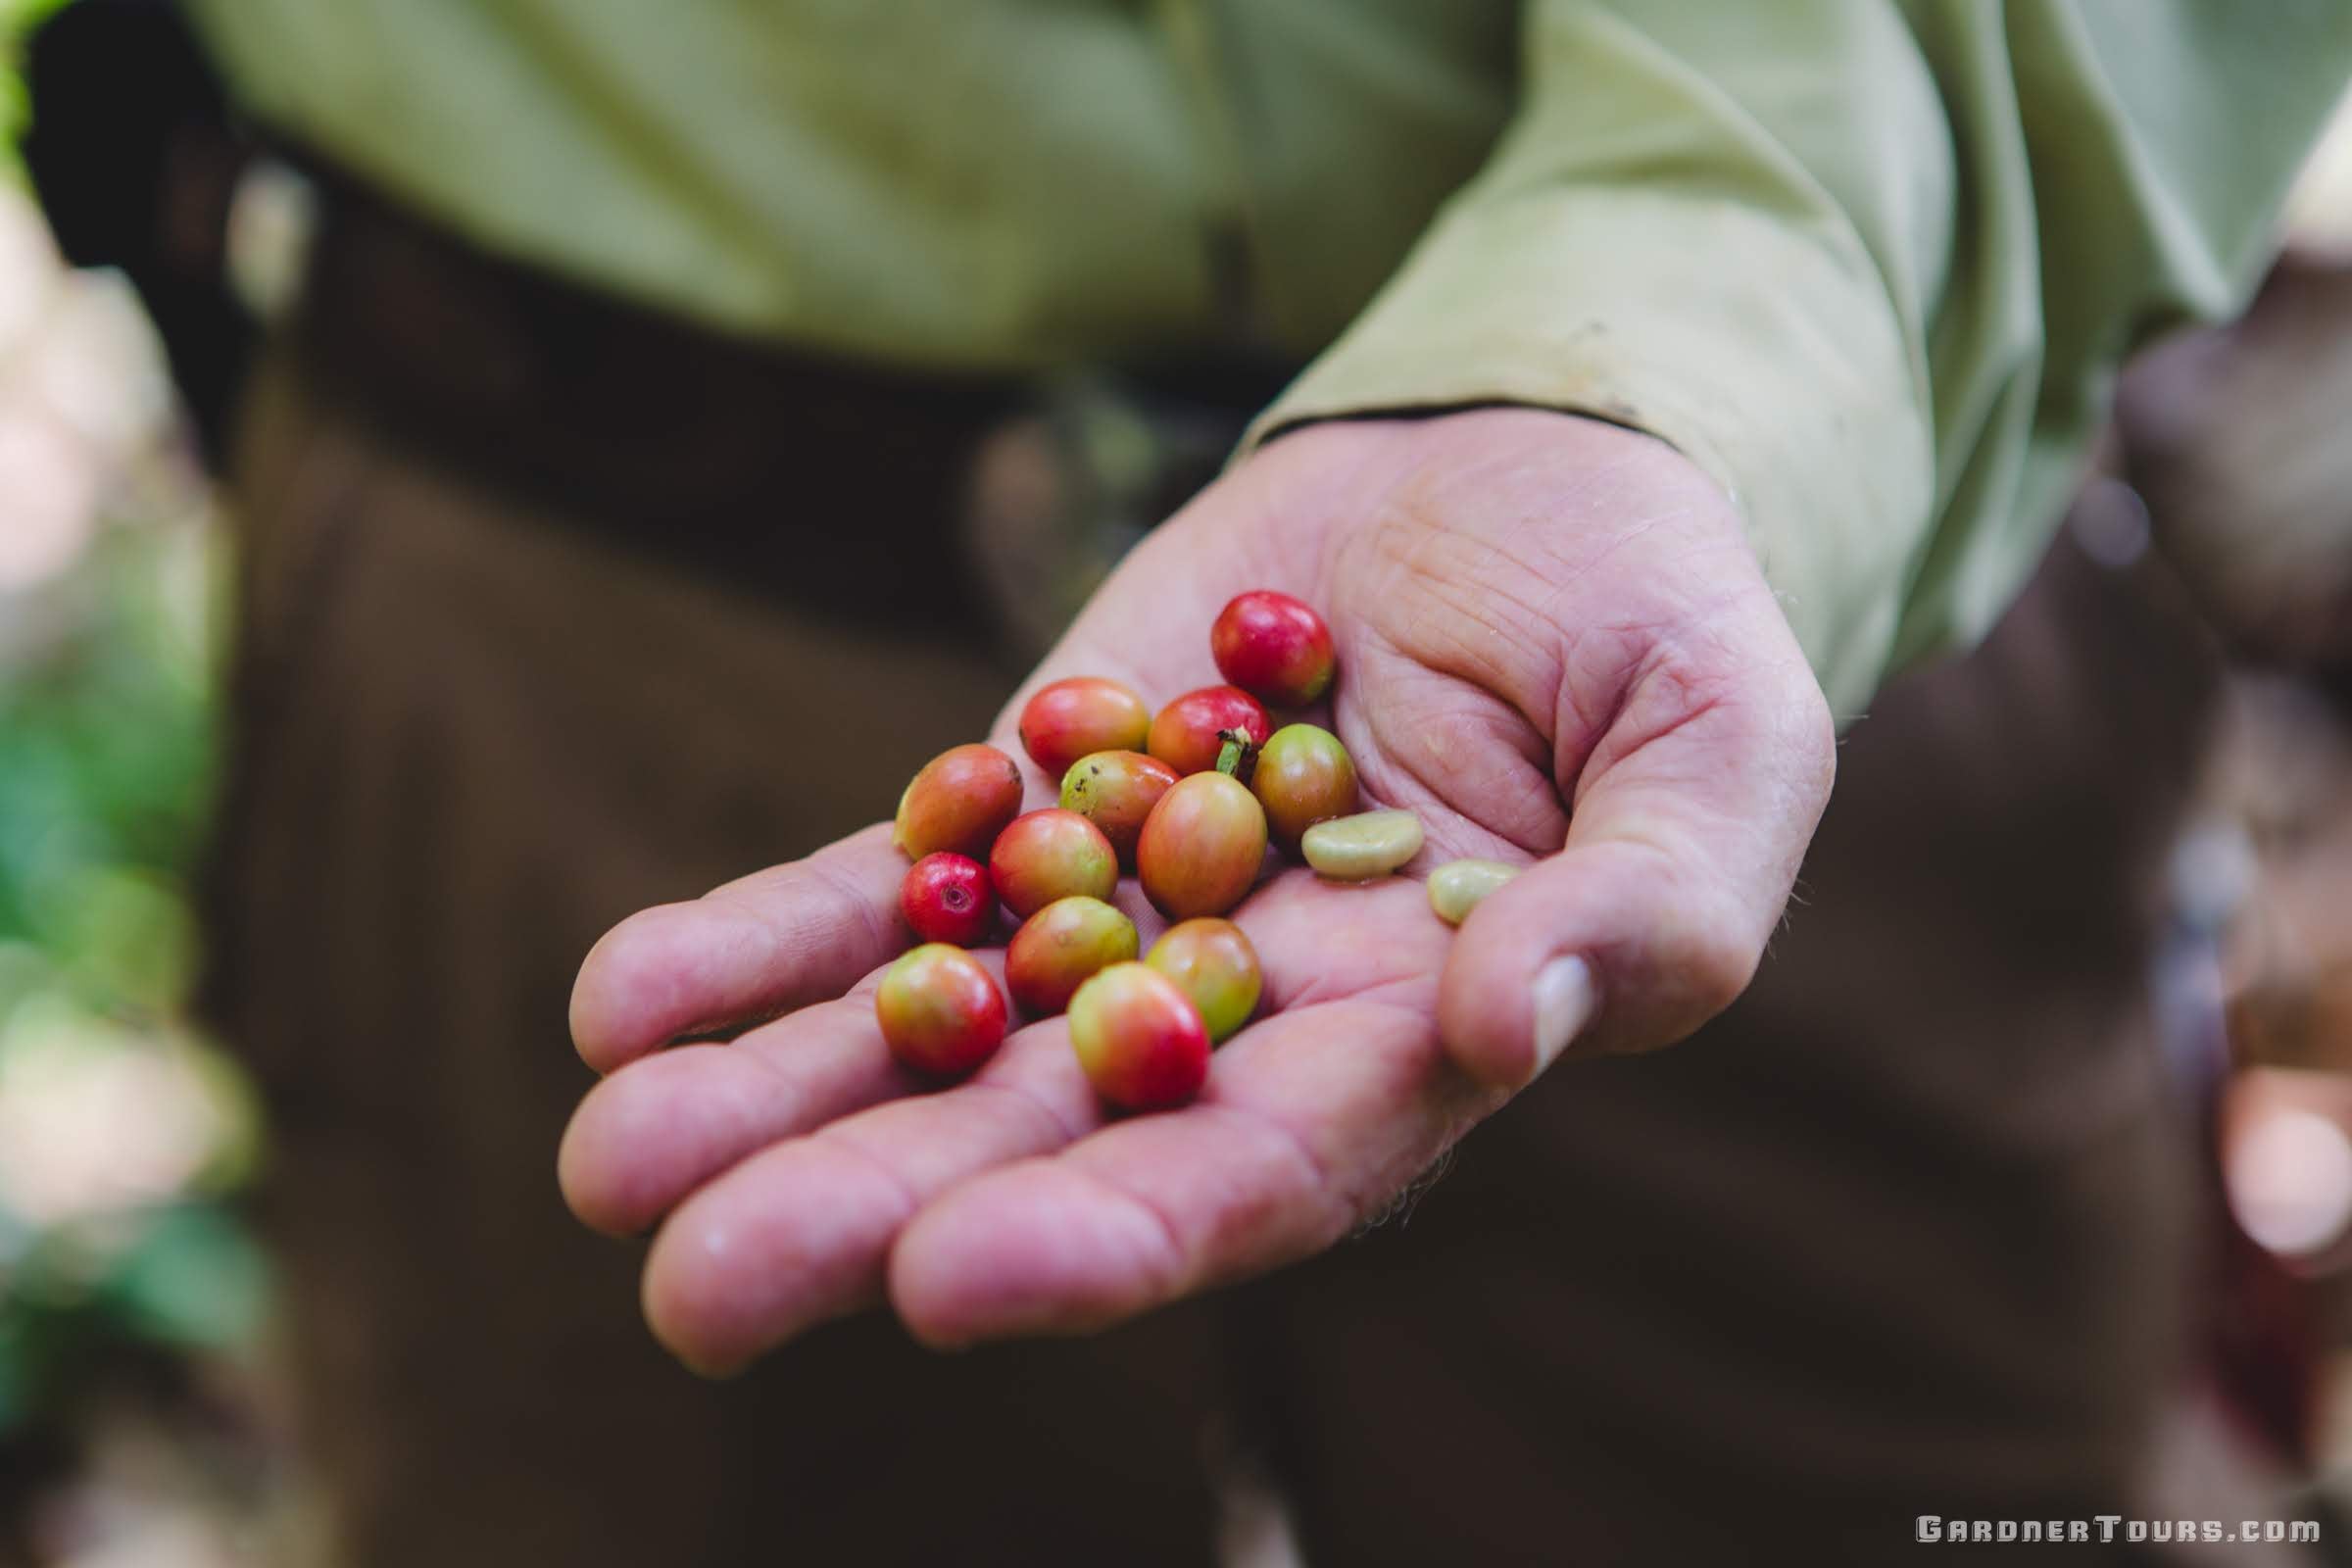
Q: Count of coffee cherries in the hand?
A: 13